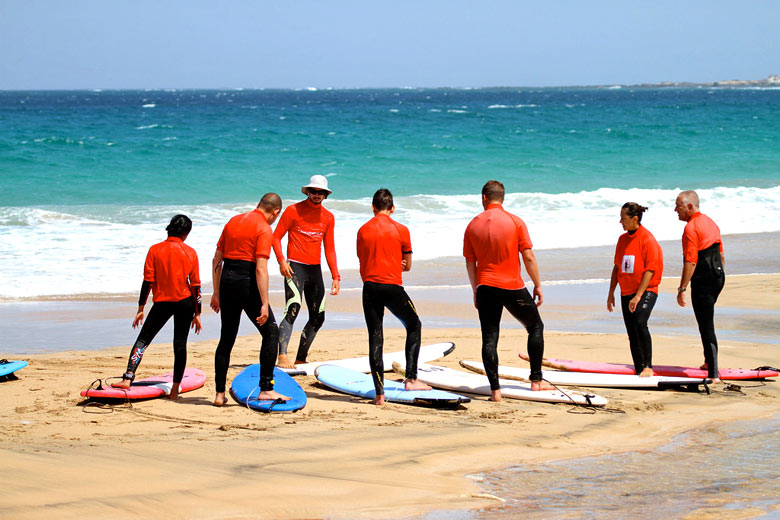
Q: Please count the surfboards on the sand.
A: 8